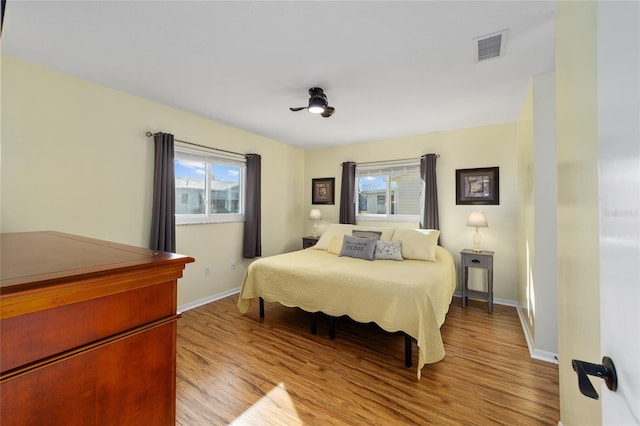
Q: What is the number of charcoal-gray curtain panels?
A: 4